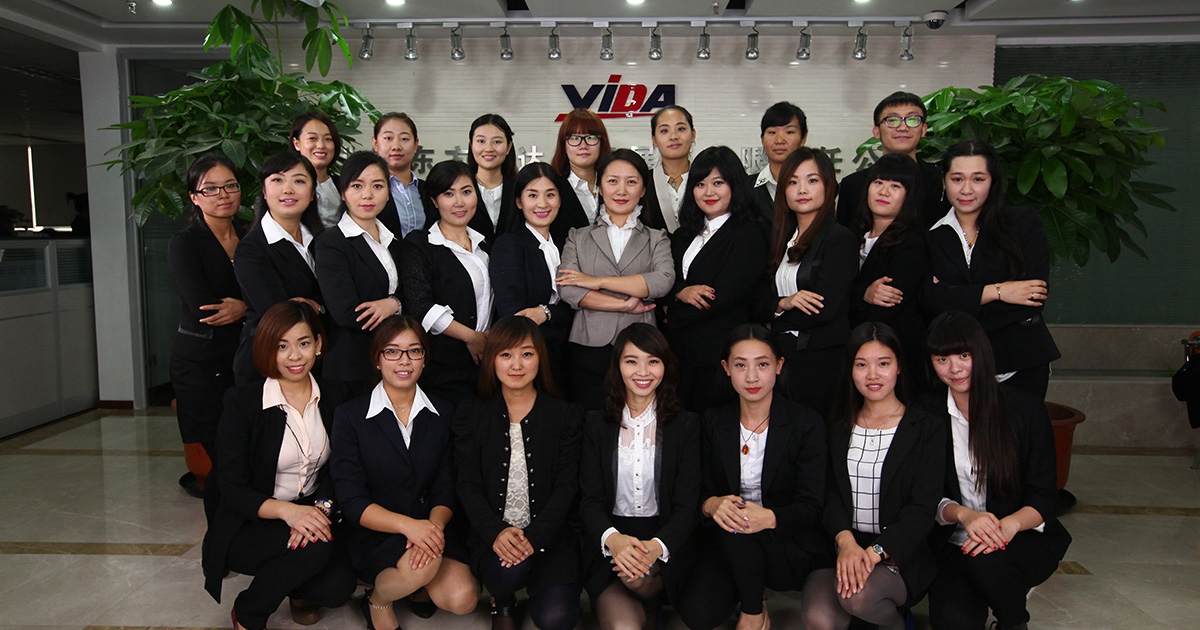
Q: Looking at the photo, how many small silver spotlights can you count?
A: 12